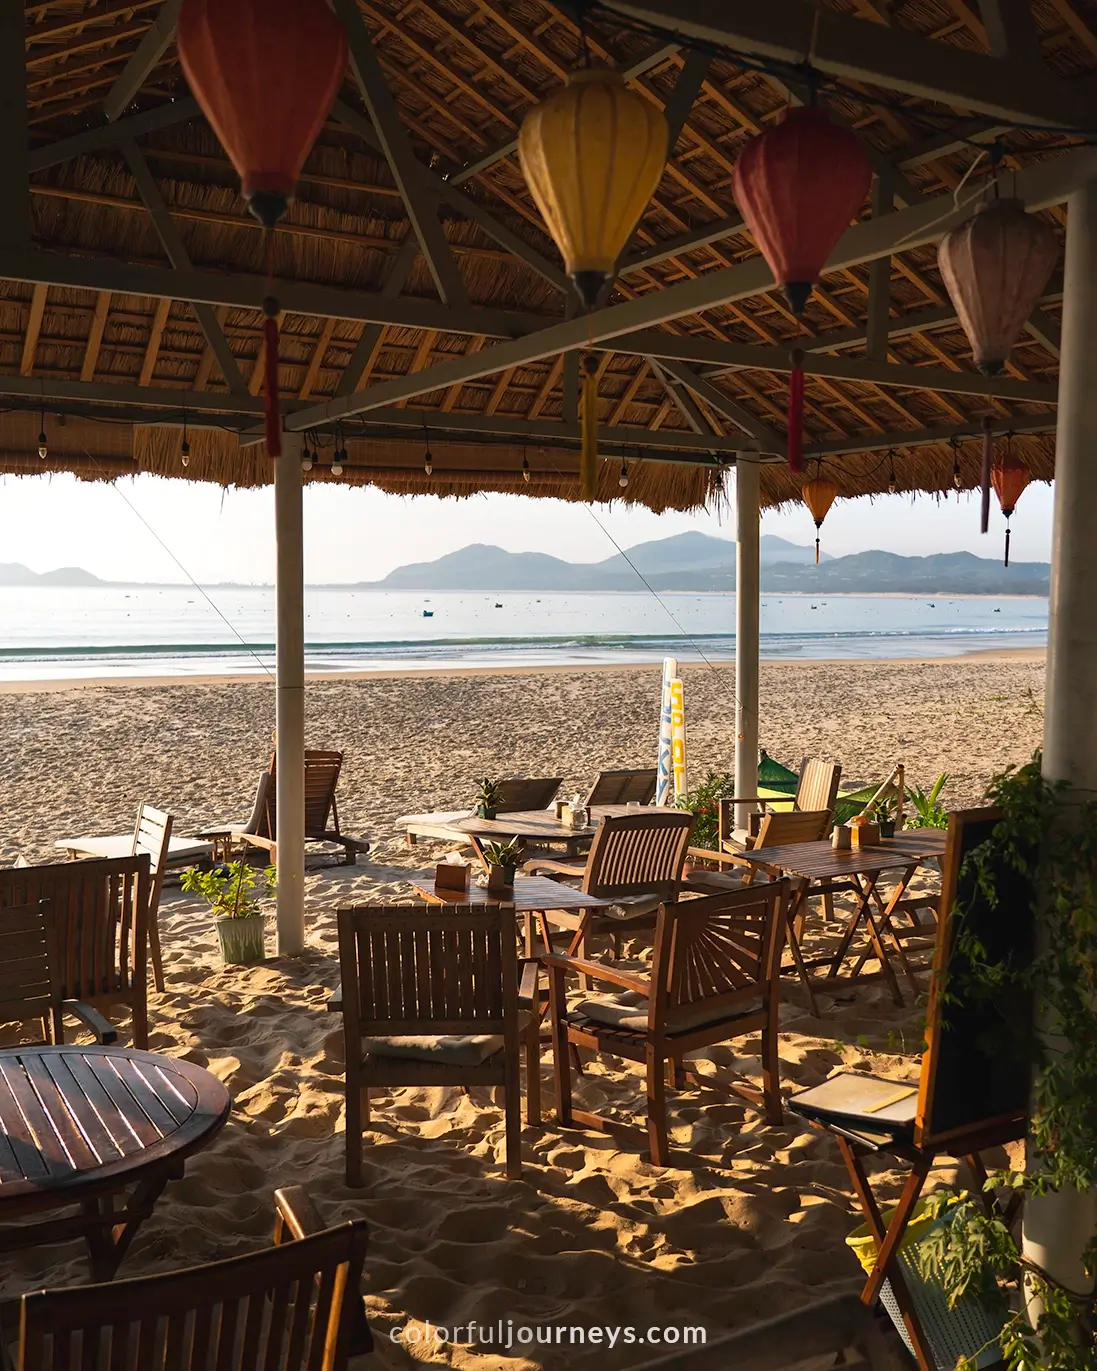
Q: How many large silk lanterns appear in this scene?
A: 4